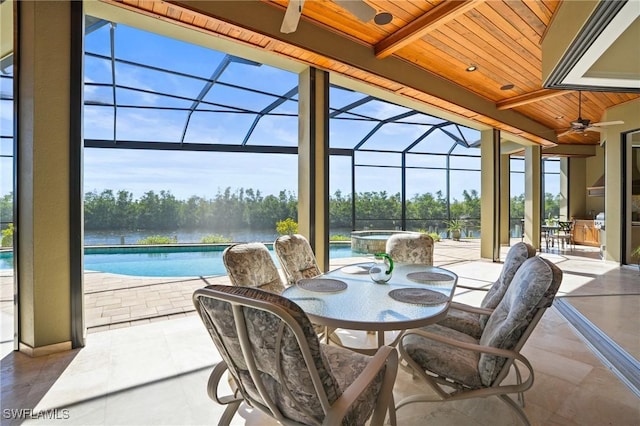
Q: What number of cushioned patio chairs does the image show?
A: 6